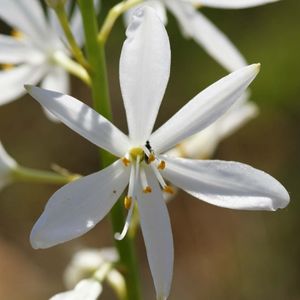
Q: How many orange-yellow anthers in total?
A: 6